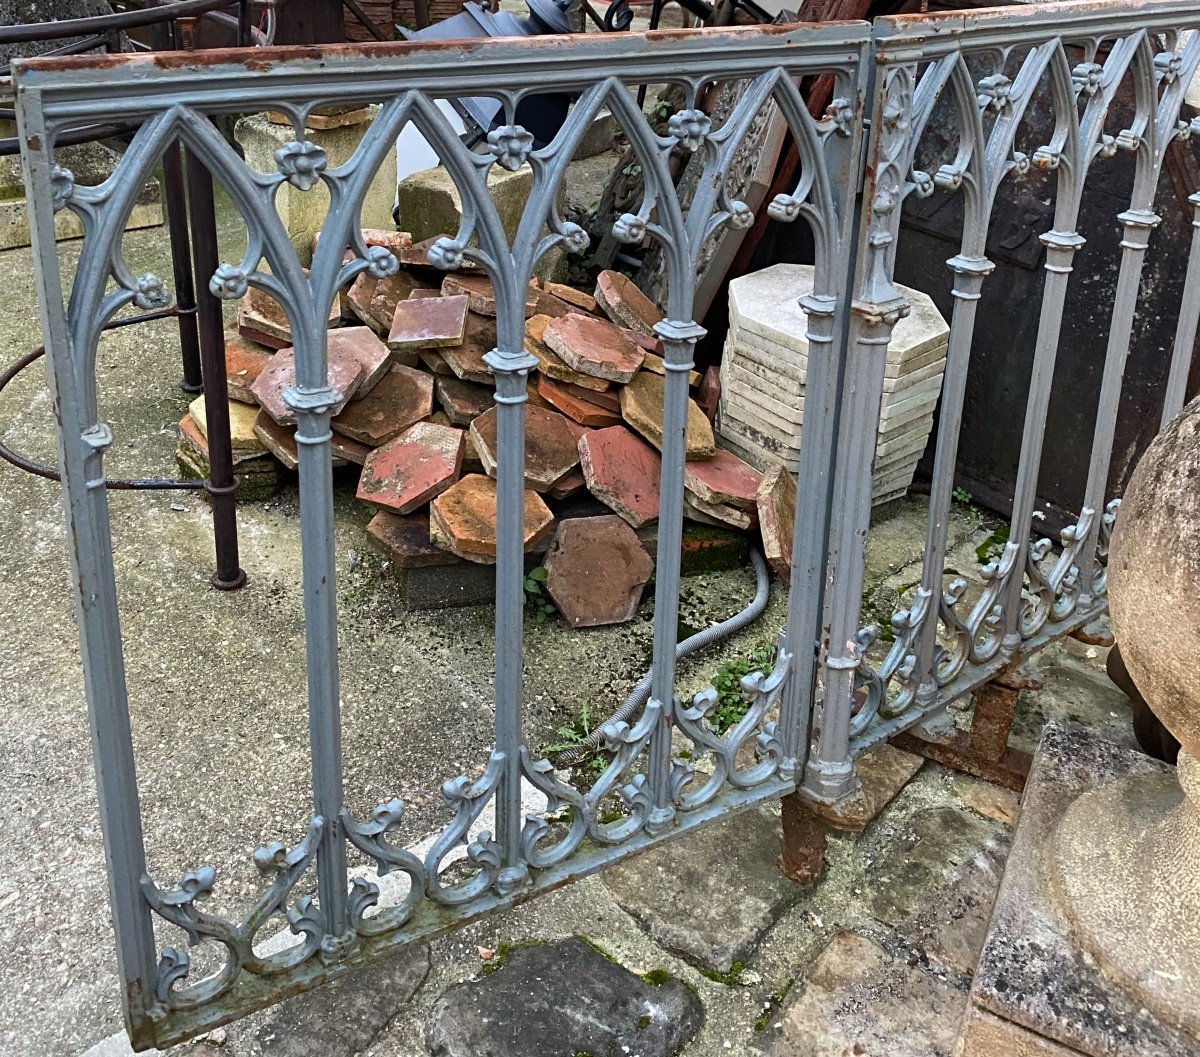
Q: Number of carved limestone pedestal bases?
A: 1